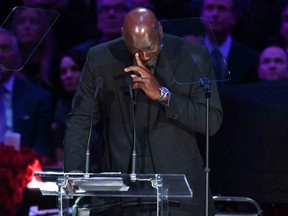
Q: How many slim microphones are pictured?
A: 2